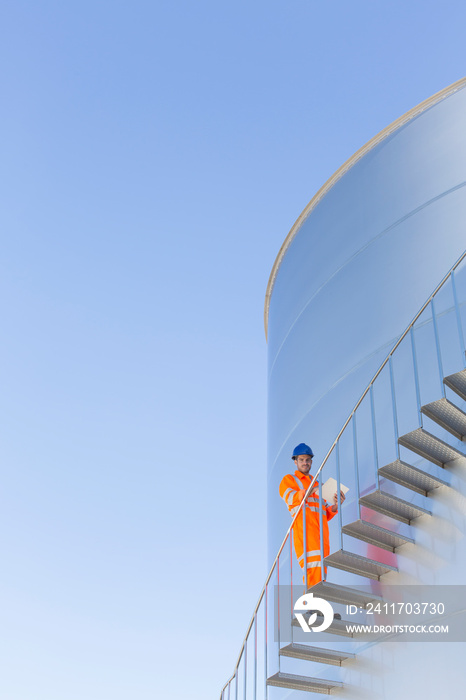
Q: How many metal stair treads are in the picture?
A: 11